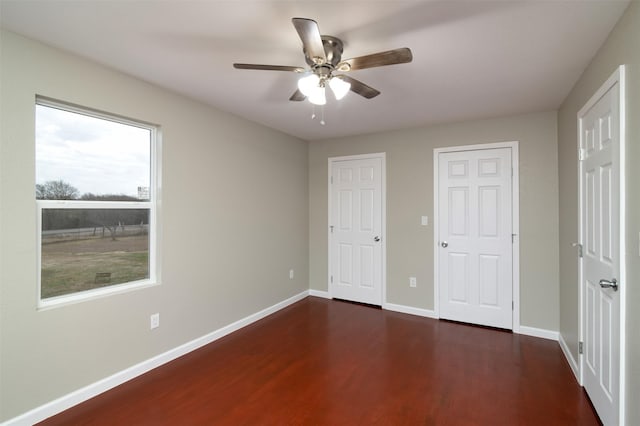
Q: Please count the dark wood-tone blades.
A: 5